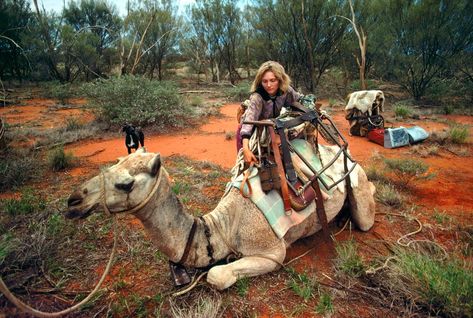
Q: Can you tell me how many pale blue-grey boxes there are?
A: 2